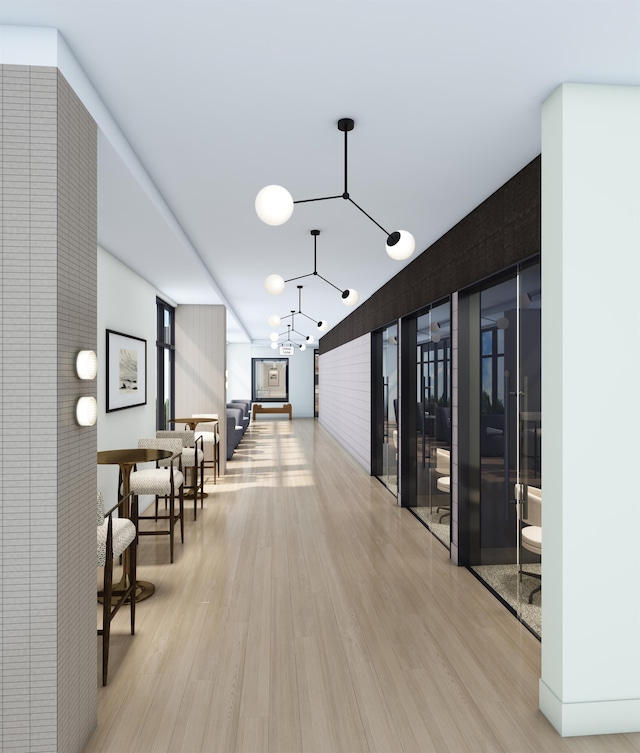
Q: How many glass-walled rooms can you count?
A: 3